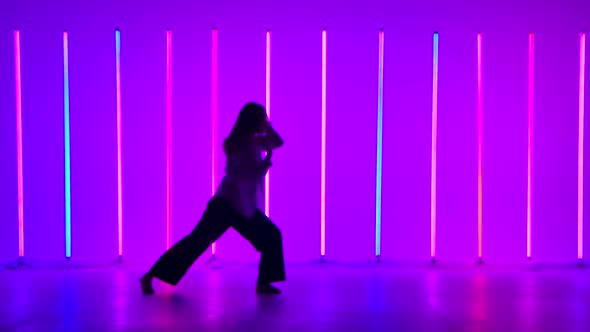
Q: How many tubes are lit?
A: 12